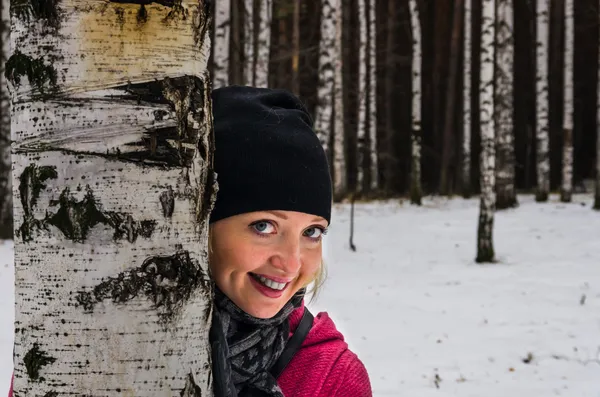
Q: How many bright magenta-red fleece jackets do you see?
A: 1